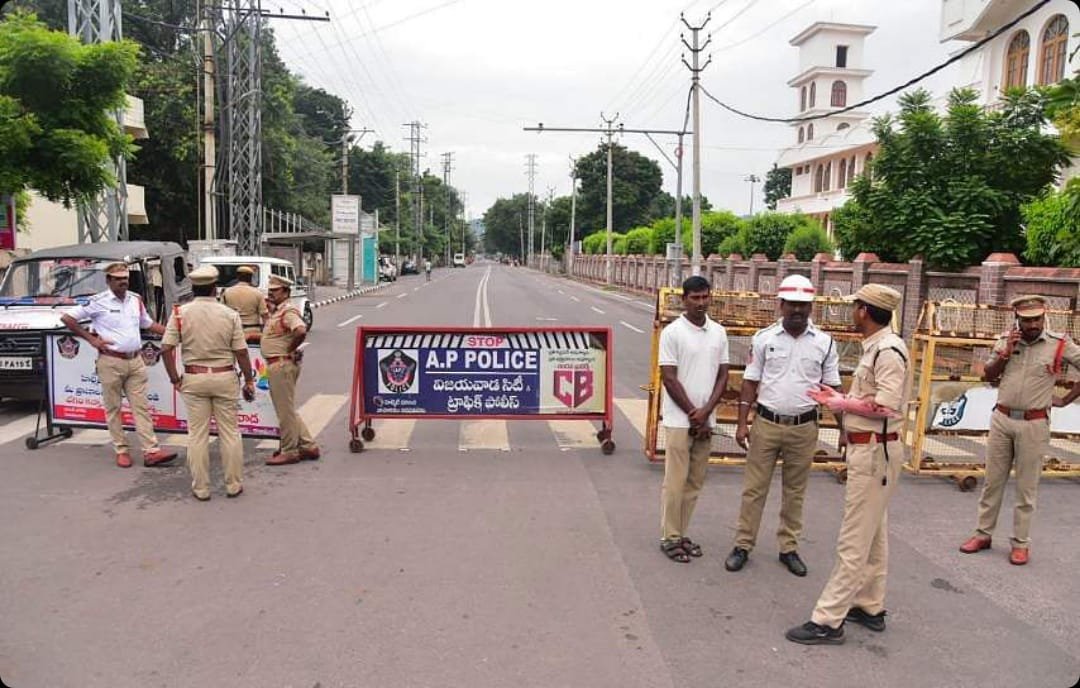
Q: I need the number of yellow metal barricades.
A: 2